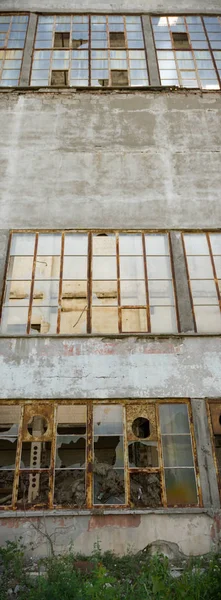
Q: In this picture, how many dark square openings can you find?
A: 5